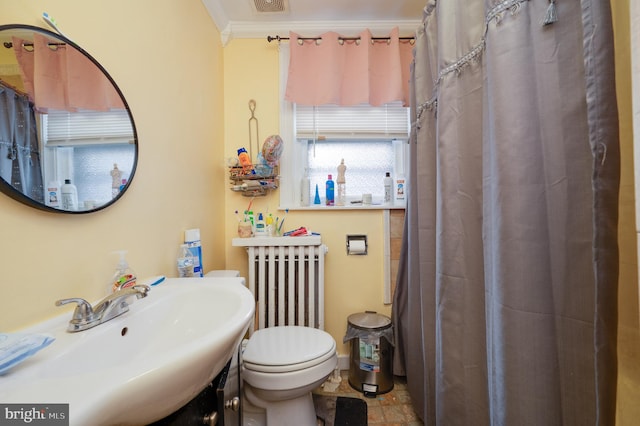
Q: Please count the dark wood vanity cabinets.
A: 1